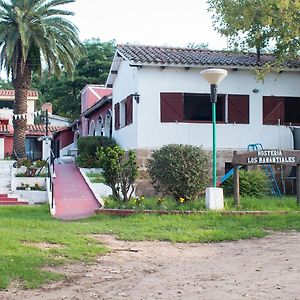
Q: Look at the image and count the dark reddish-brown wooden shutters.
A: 5